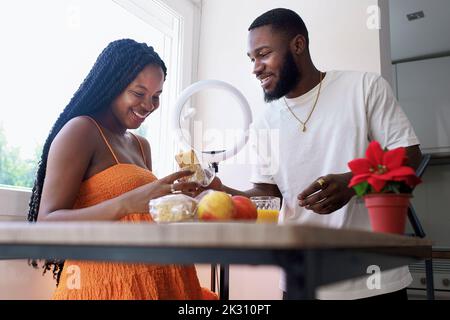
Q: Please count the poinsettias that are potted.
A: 1